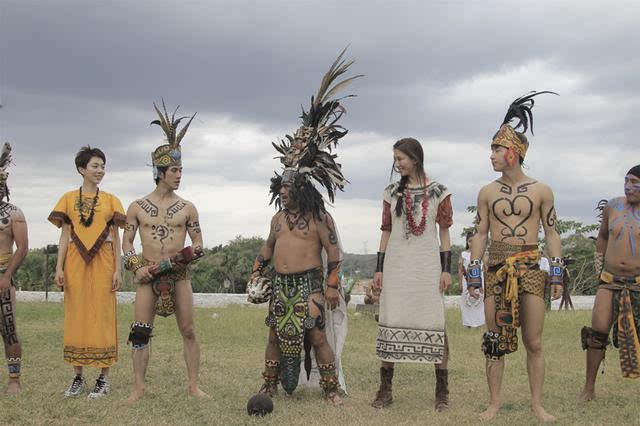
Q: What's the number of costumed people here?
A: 7